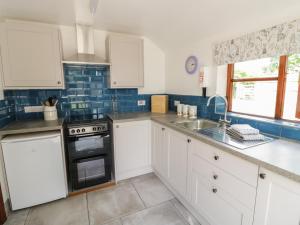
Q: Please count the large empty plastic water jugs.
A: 0